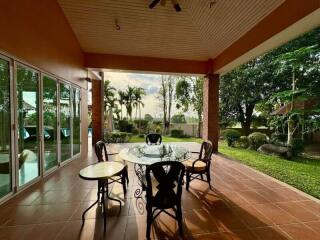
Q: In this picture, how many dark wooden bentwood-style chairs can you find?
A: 4